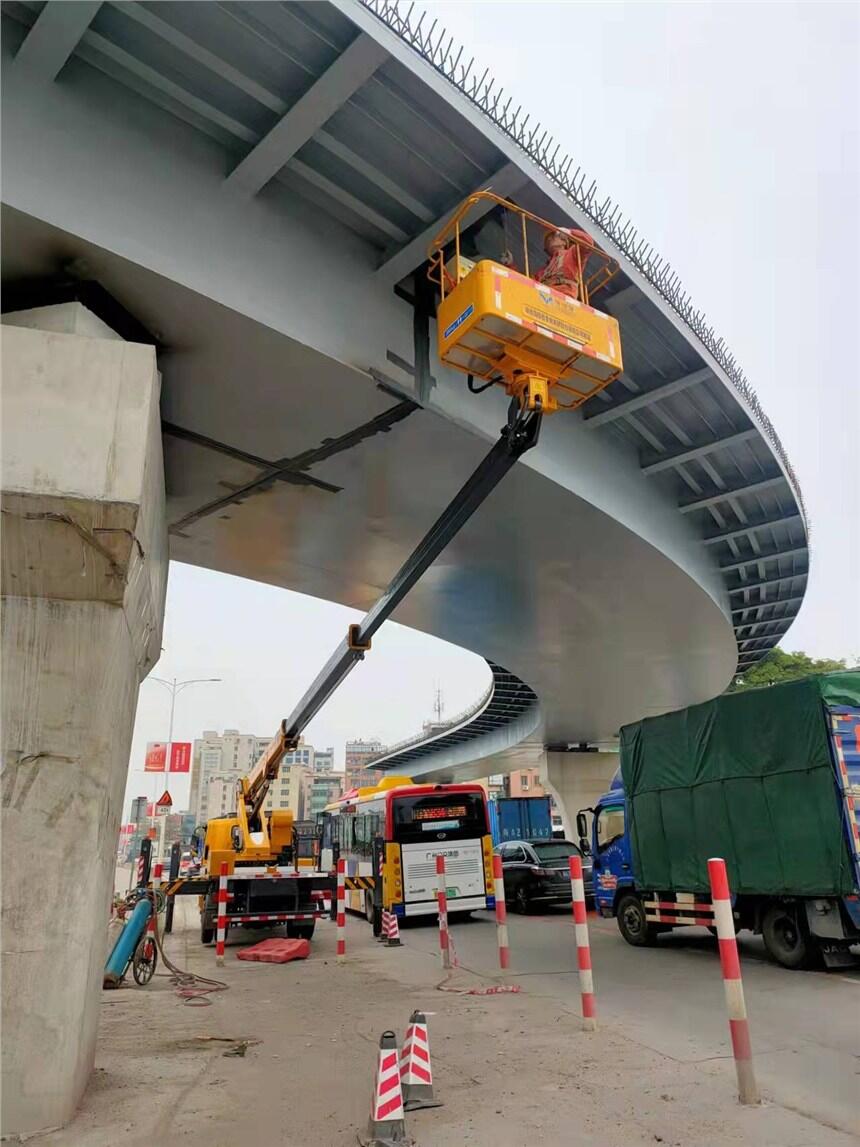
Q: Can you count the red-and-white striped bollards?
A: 7